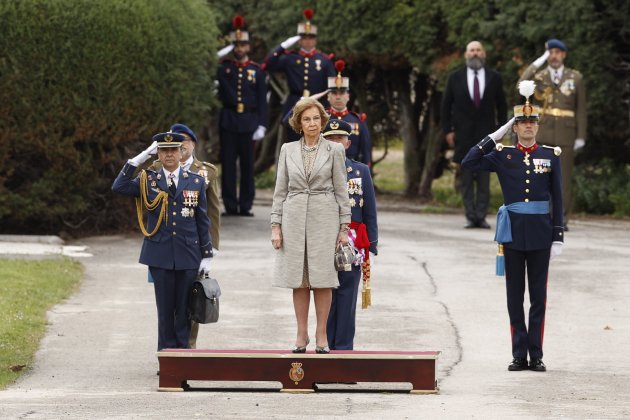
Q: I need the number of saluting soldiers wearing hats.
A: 6